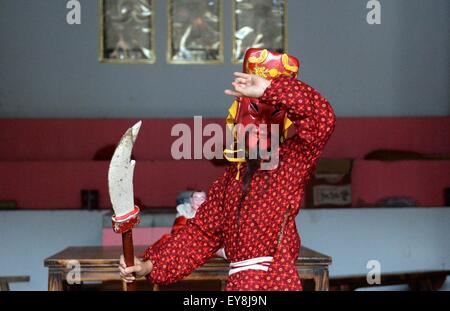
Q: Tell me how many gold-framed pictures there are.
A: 3